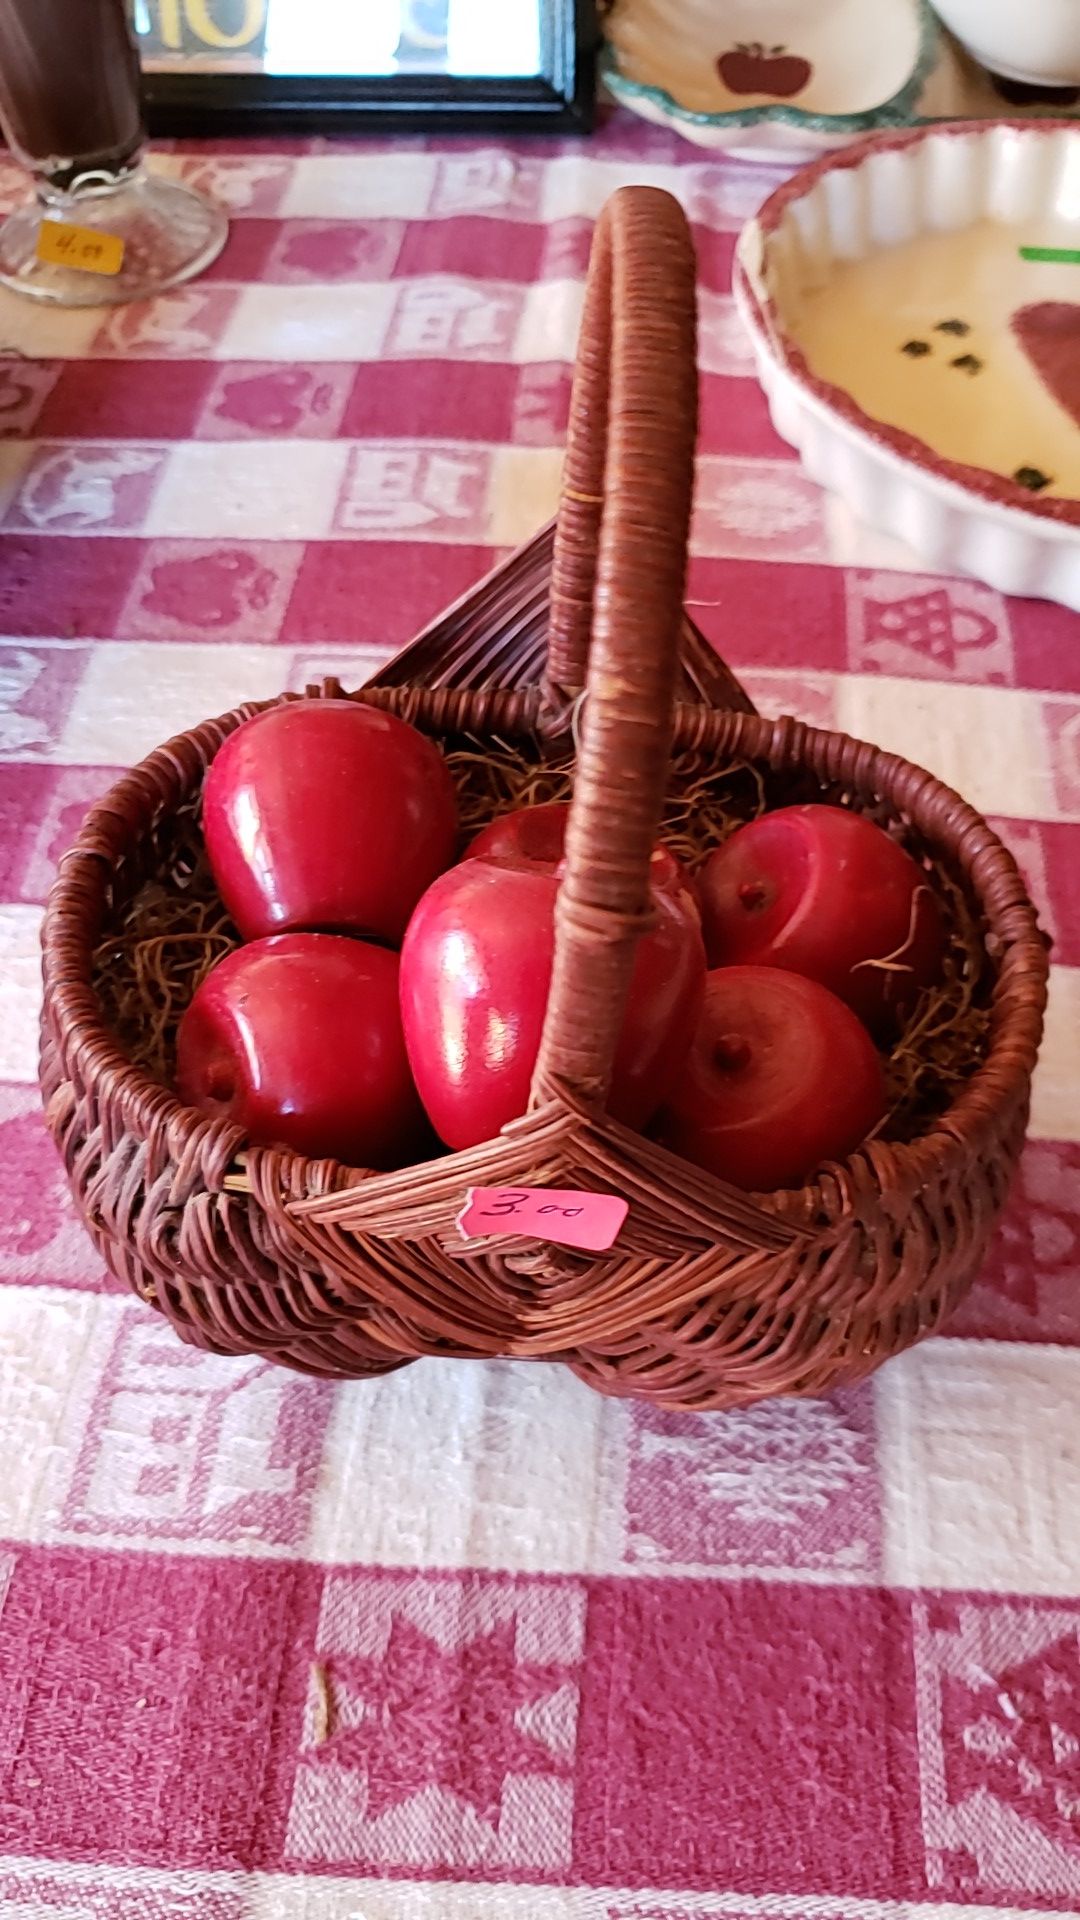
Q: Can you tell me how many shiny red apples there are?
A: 6